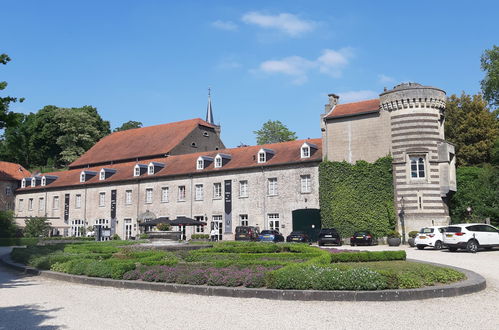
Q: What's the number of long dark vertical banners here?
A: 3